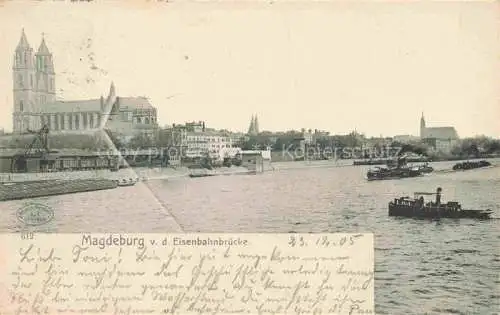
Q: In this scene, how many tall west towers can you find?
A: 2